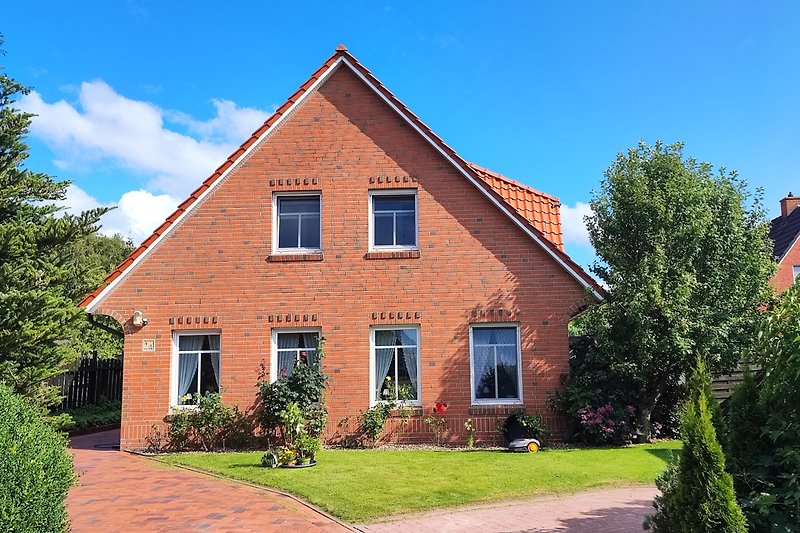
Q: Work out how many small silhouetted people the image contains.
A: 0